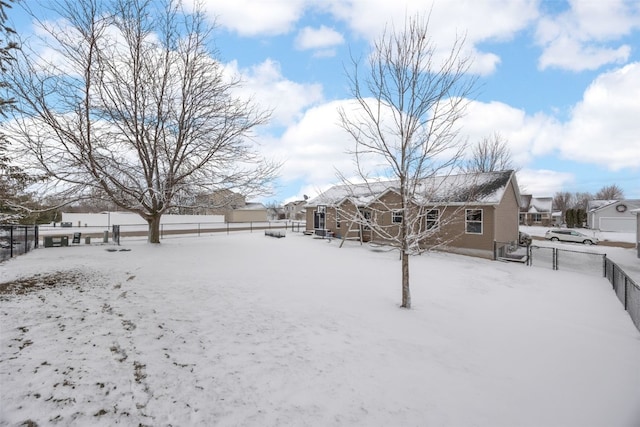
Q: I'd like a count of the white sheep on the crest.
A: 0